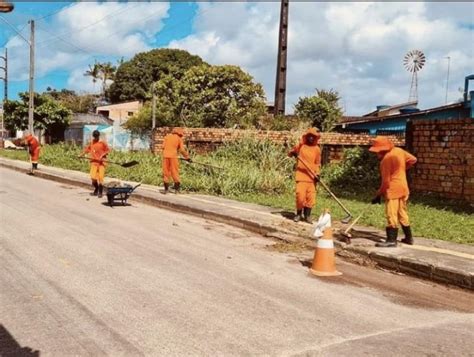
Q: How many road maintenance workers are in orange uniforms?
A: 5